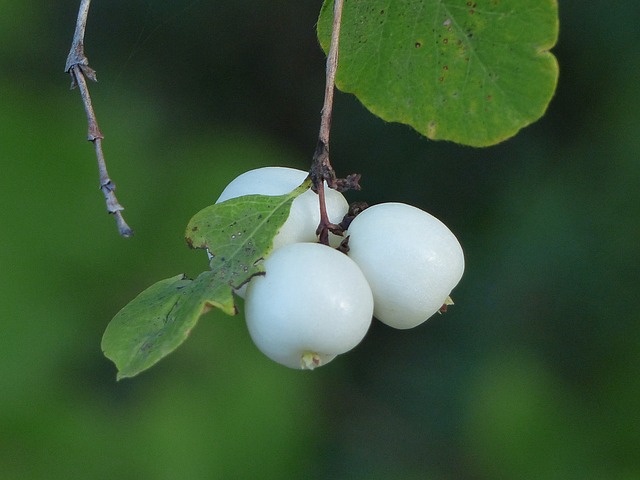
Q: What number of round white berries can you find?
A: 3